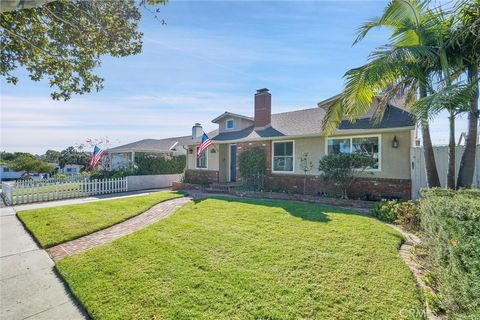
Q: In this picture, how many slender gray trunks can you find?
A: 3